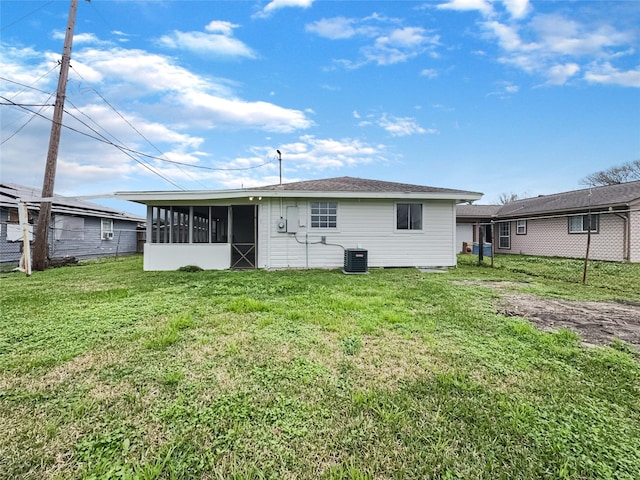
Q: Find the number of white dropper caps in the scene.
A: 0